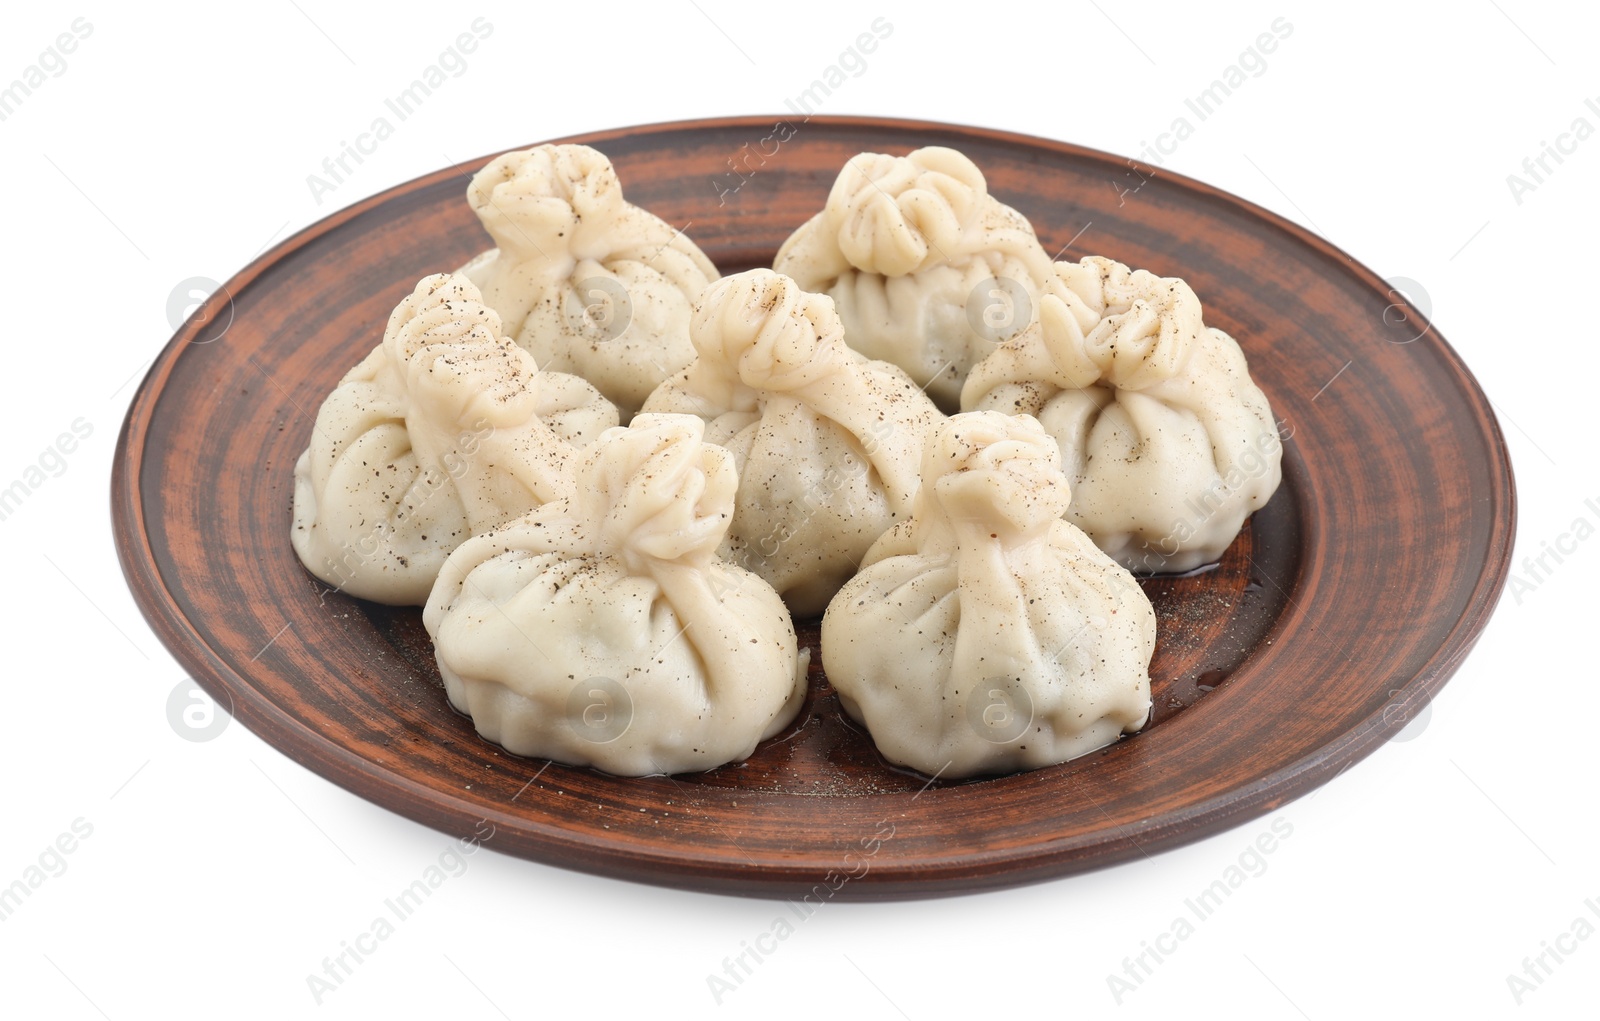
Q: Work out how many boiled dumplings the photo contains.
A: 7